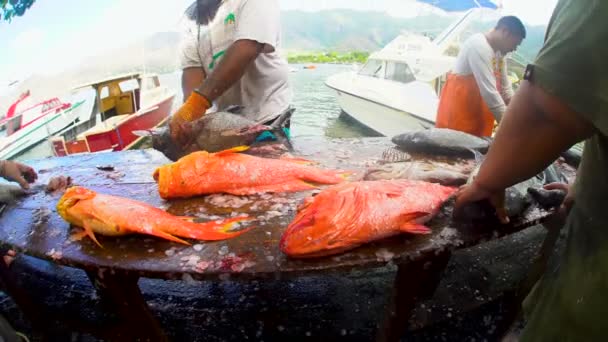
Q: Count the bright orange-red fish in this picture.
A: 3